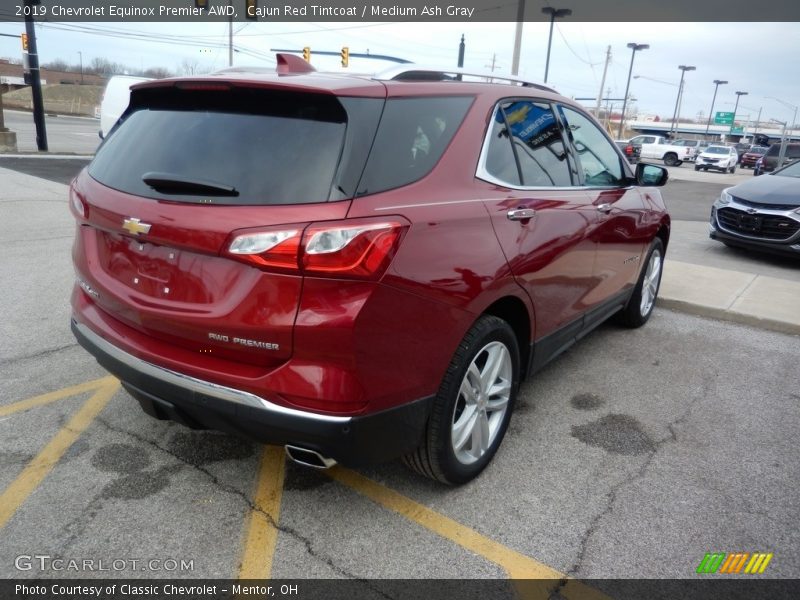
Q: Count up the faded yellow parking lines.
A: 4